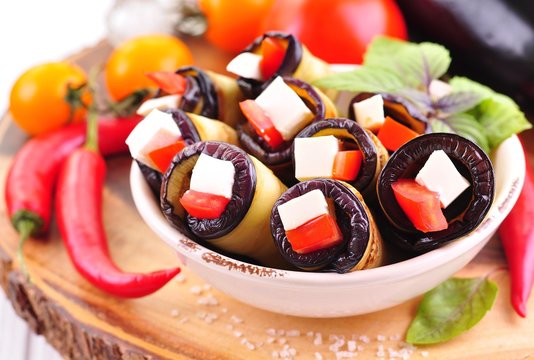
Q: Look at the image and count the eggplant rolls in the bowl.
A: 9